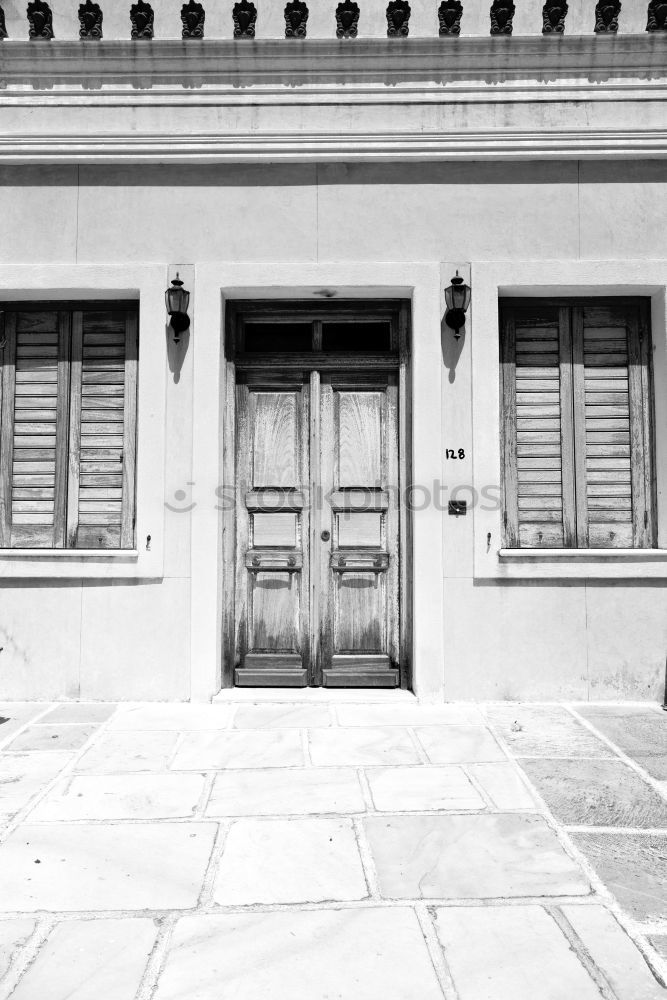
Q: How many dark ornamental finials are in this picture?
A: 14